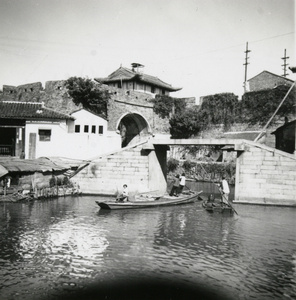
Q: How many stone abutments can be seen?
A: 2